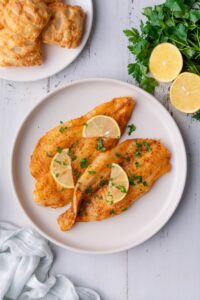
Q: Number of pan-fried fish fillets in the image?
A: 2